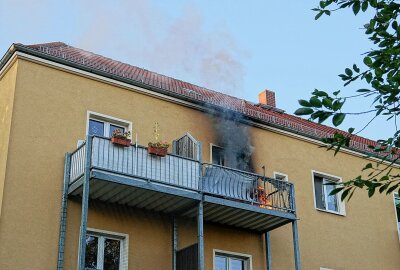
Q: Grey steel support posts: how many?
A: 6